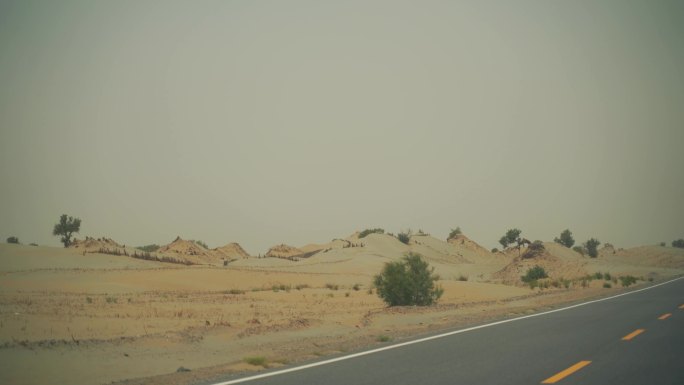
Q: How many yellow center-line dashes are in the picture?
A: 4